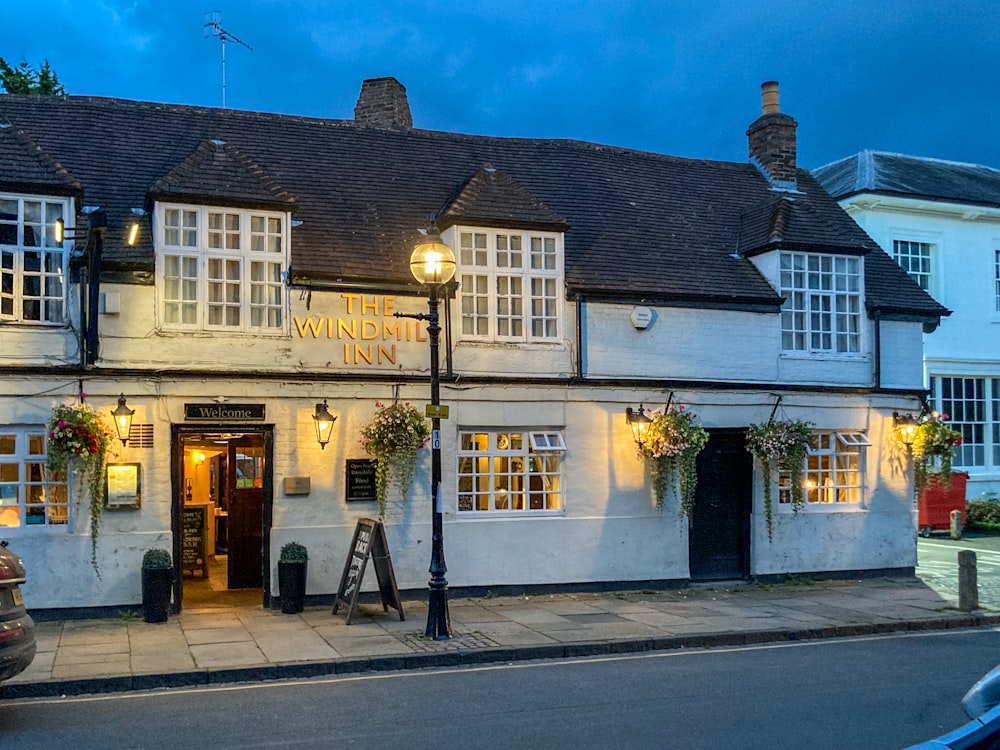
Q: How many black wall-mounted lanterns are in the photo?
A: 4